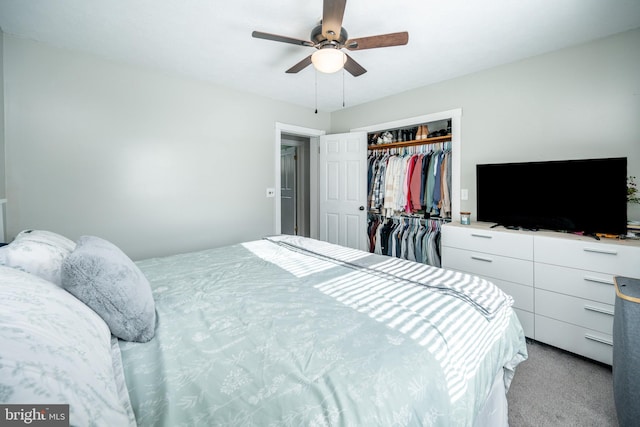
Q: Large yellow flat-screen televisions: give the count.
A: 0